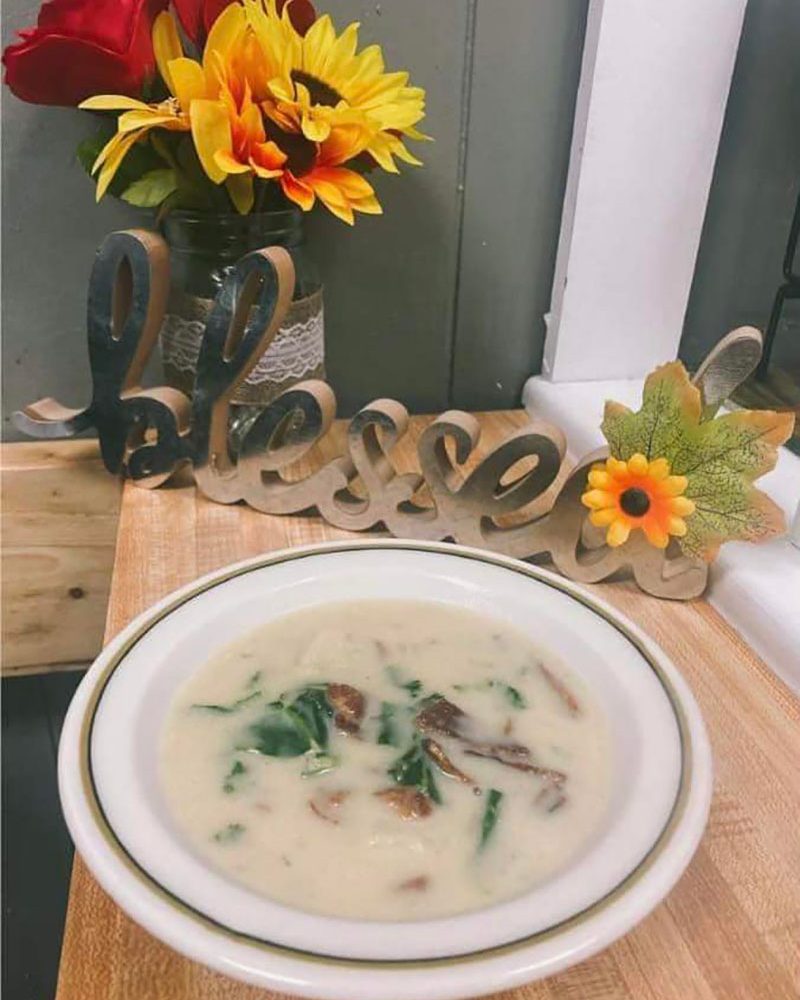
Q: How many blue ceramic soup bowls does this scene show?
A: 0